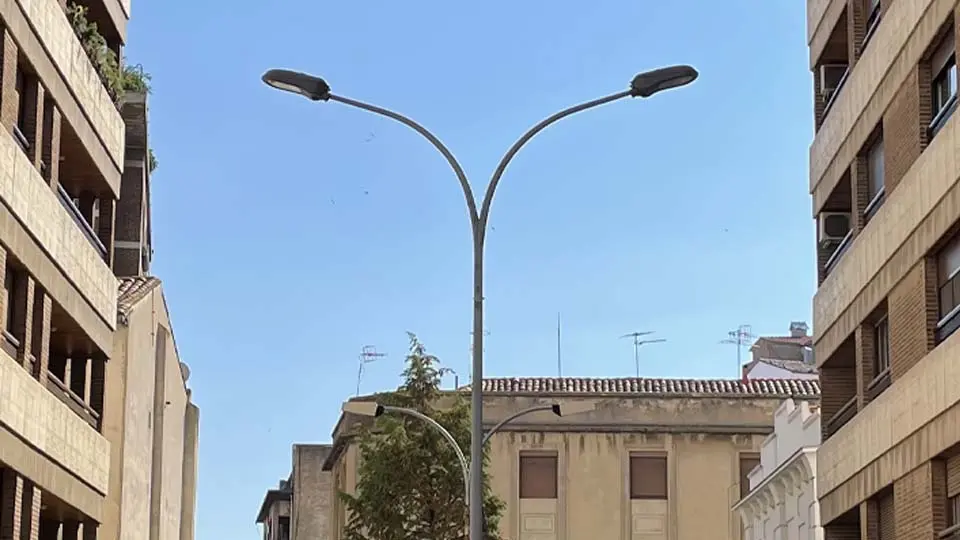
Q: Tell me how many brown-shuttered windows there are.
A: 3